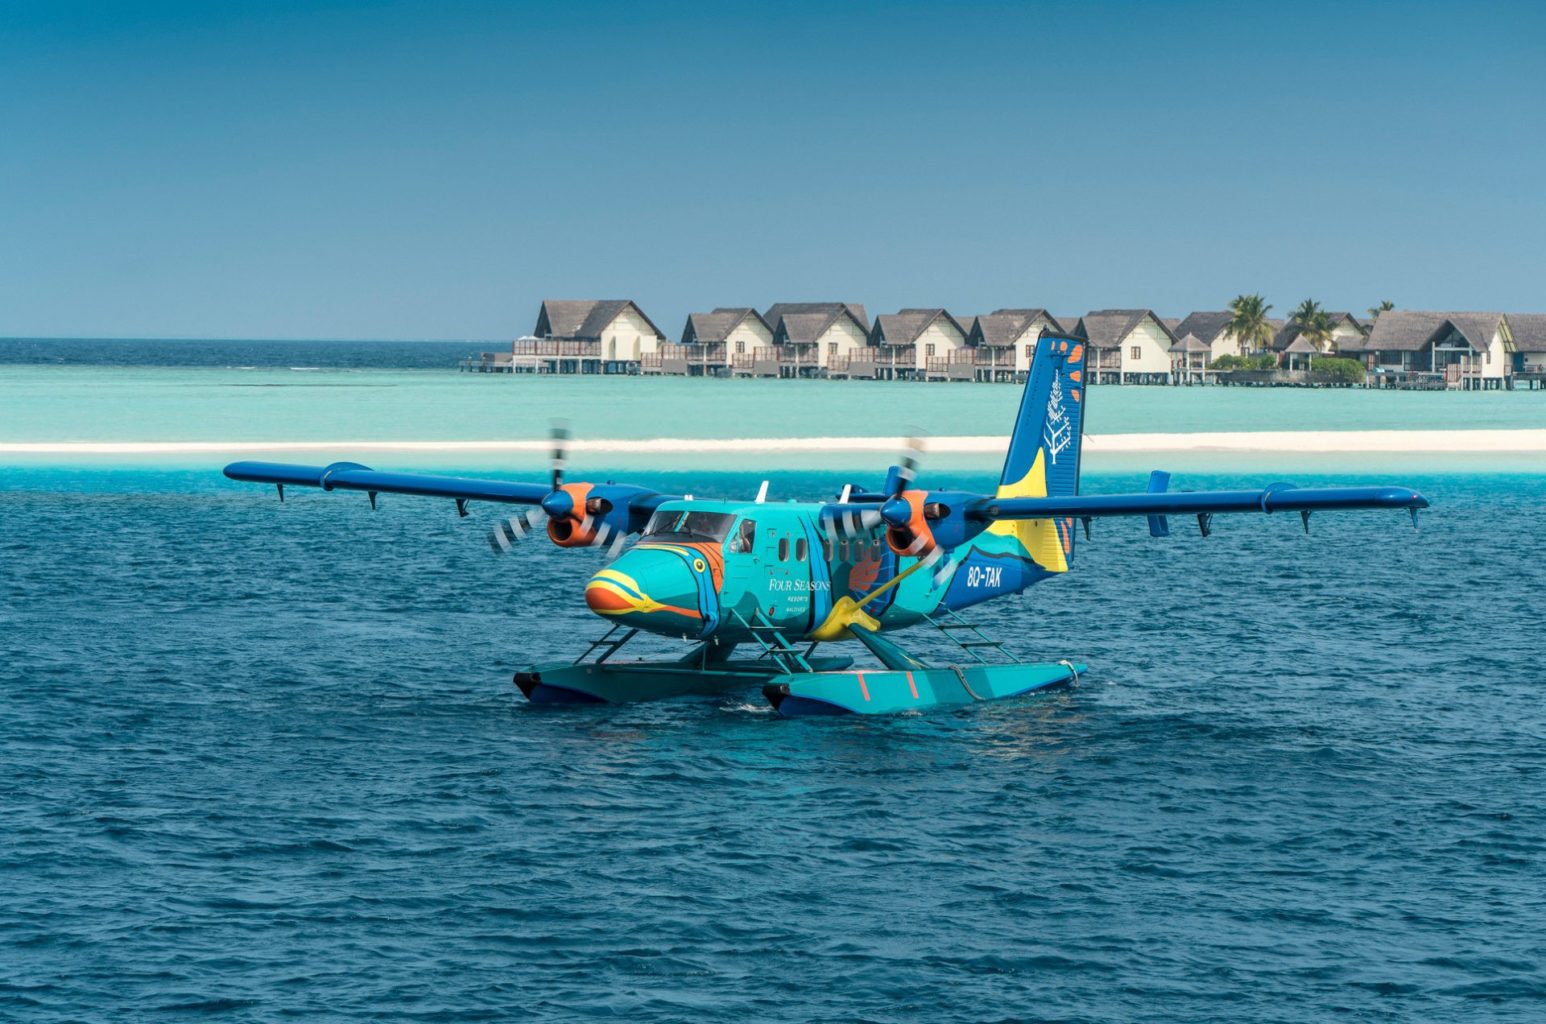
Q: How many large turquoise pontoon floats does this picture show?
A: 2